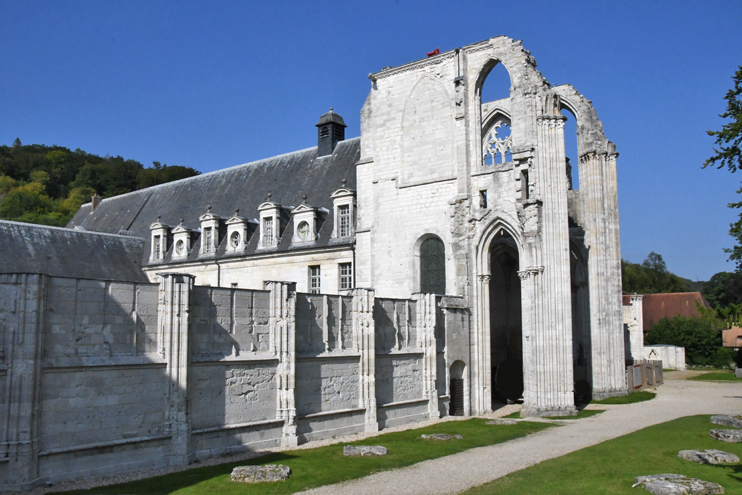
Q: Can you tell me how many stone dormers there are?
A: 7